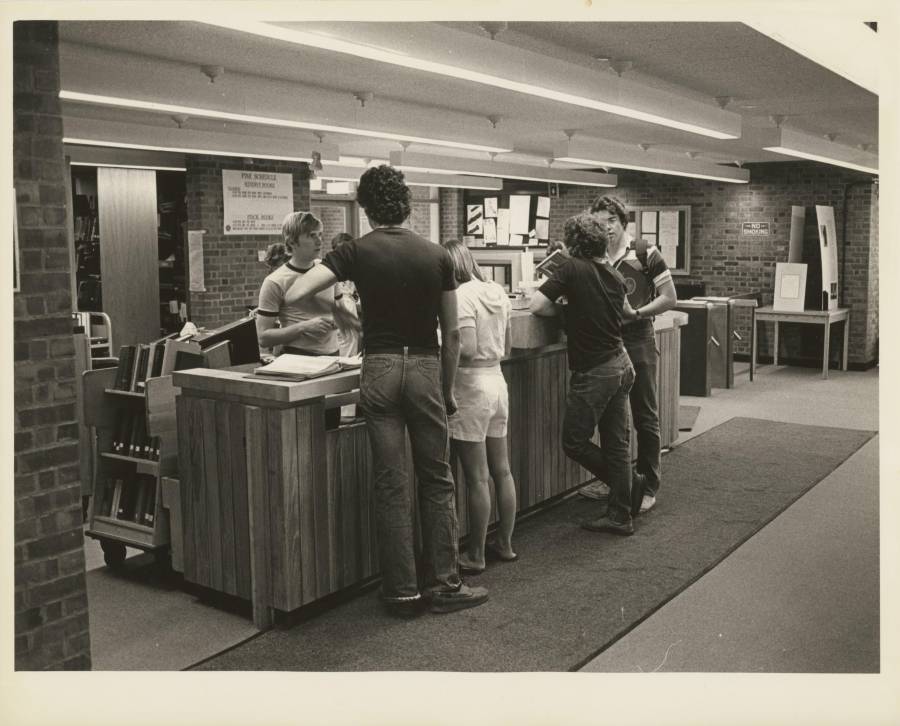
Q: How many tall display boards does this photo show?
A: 2